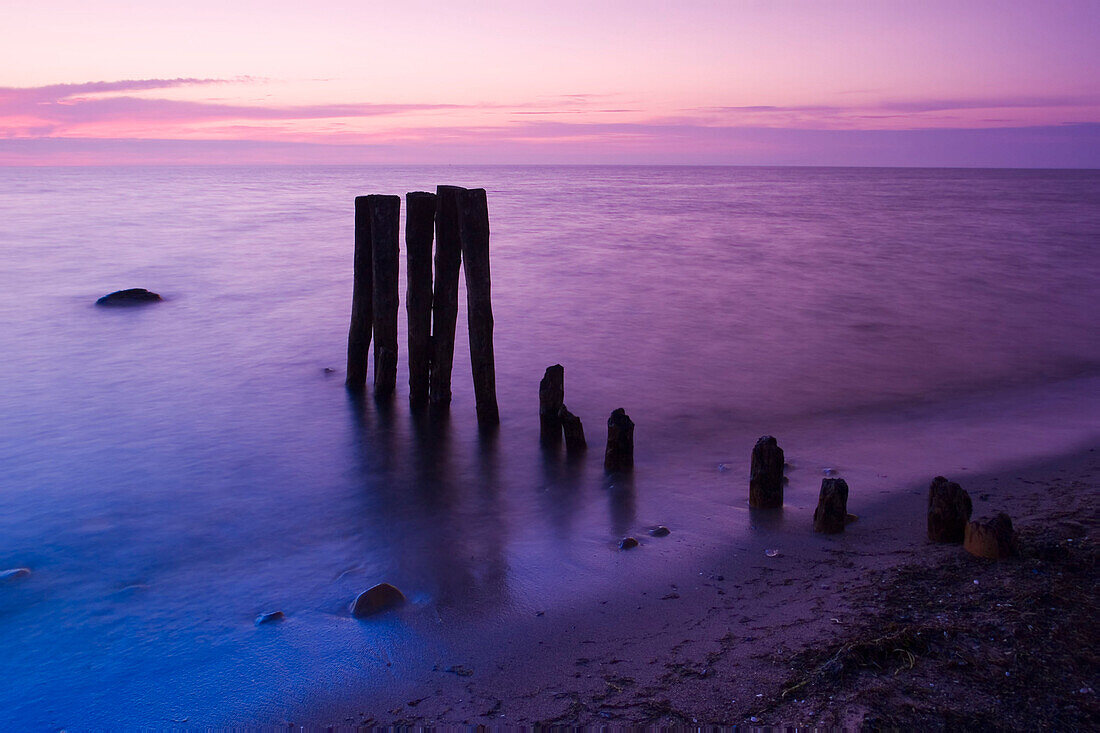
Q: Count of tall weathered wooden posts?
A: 5